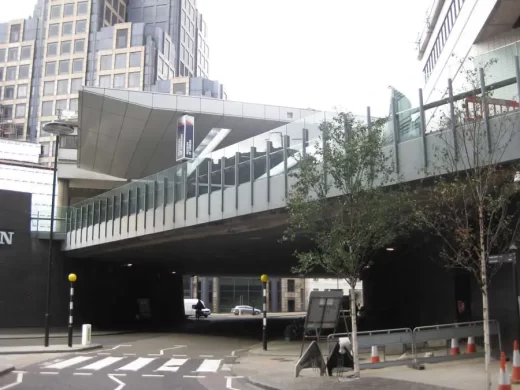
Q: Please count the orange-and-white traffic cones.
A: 5